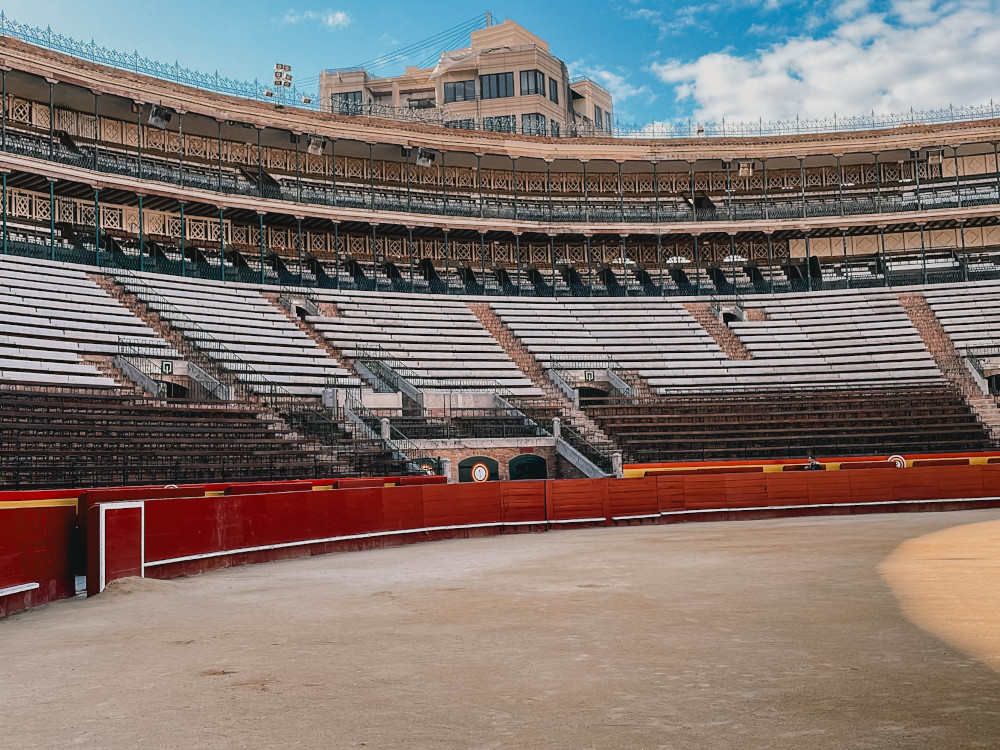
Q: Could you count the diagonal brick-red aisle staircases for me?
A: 5